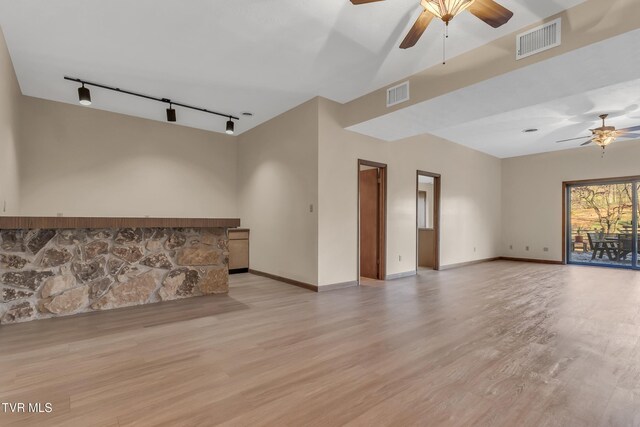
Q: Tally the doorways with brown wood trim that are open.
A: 2